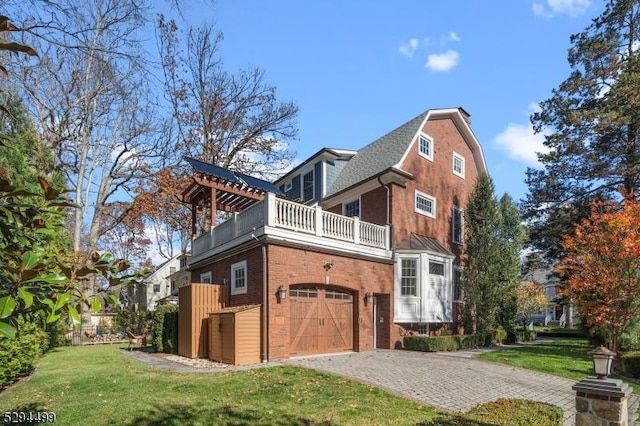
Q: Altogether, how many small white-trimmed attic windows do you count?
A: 2